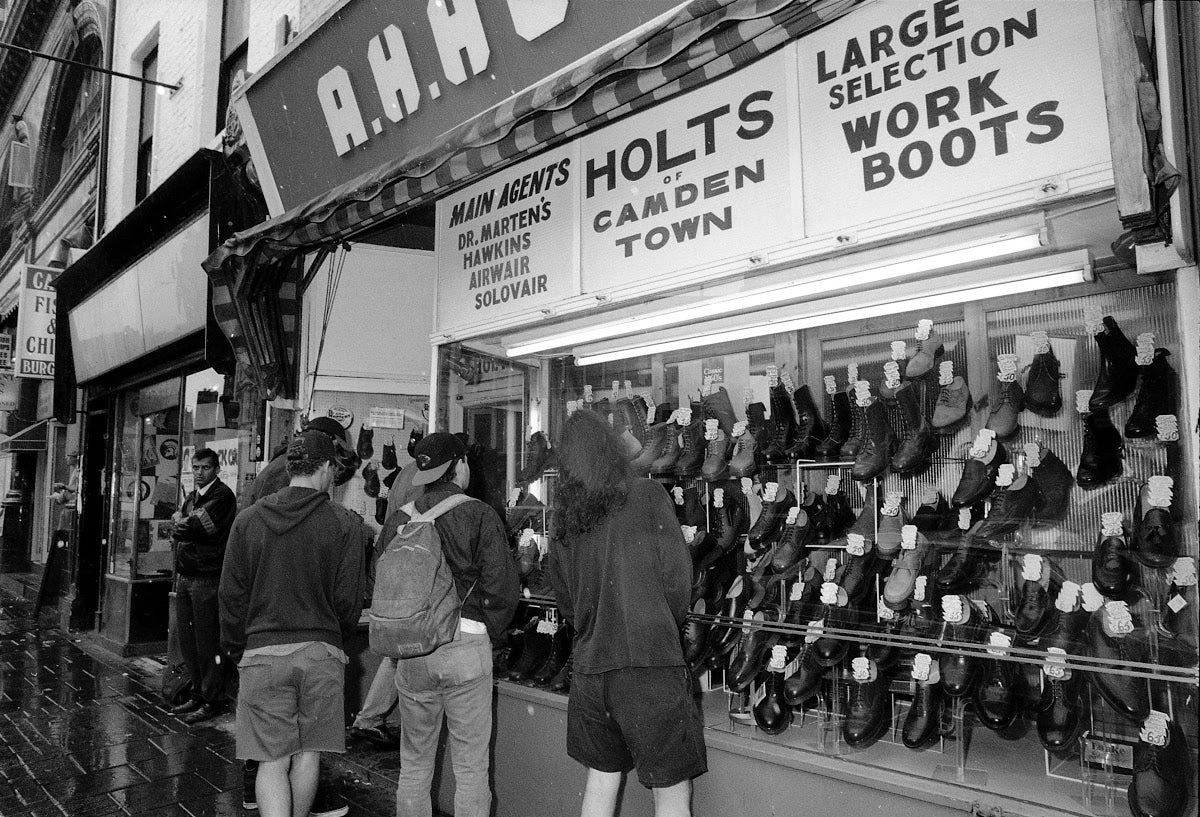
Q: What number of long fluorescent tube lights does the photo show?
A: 2